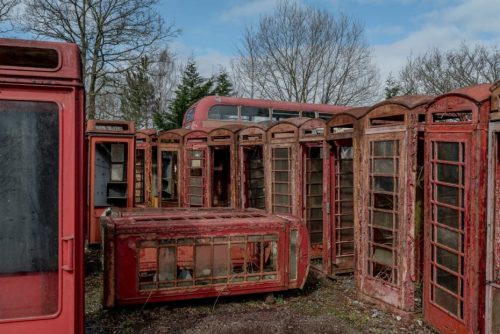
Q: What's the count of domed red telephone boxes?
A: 12